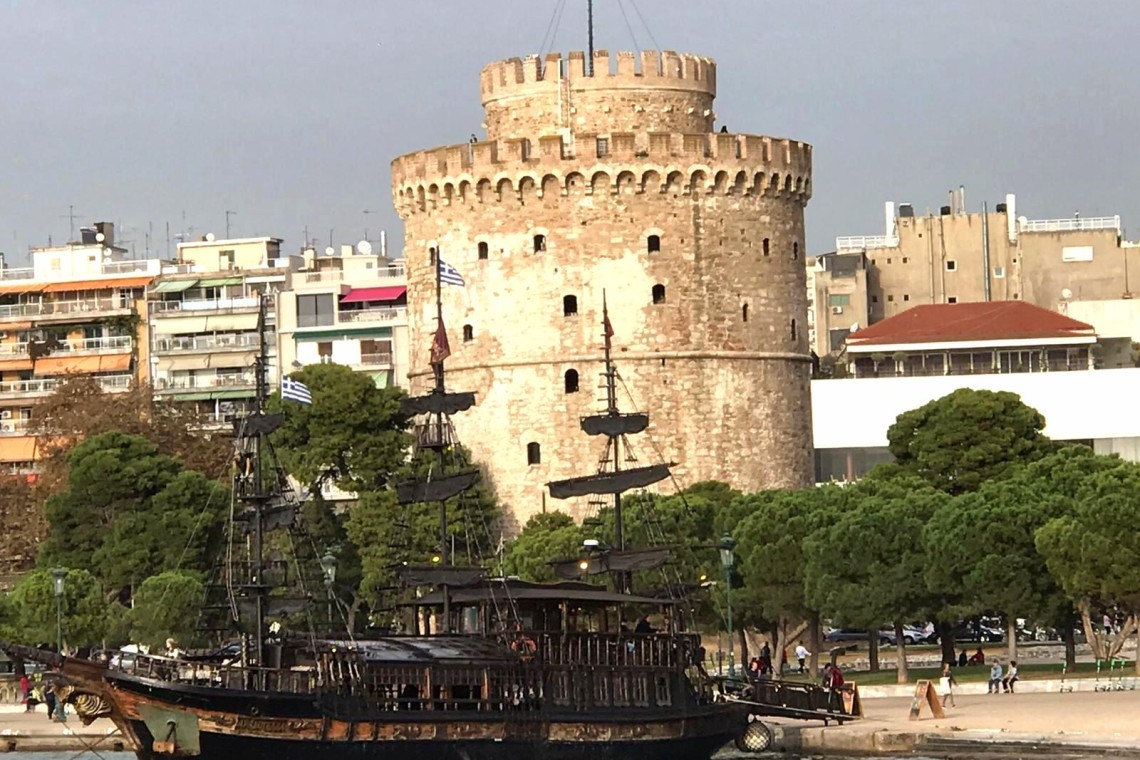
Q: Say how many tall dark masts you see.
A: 3